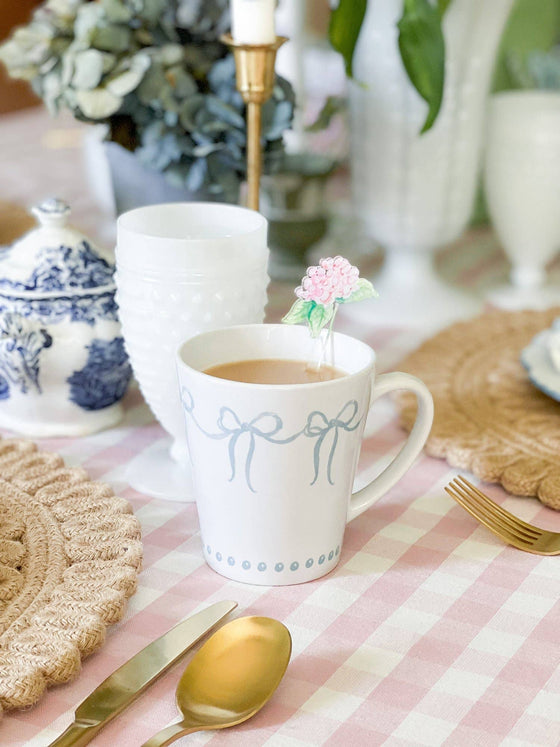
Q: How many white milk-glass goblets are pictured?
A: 2